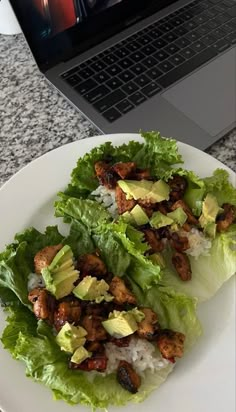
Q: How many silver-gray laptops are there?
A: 1